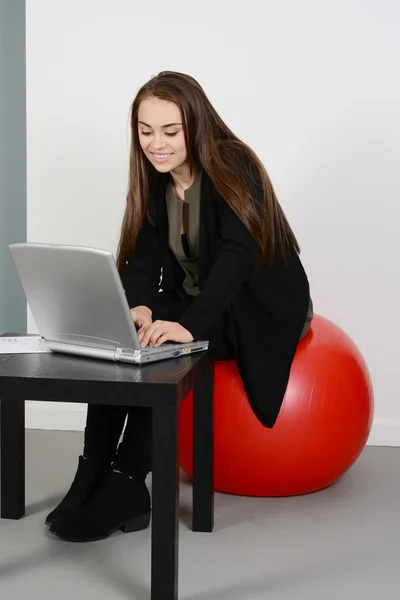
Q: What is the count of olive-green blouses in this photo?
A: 1